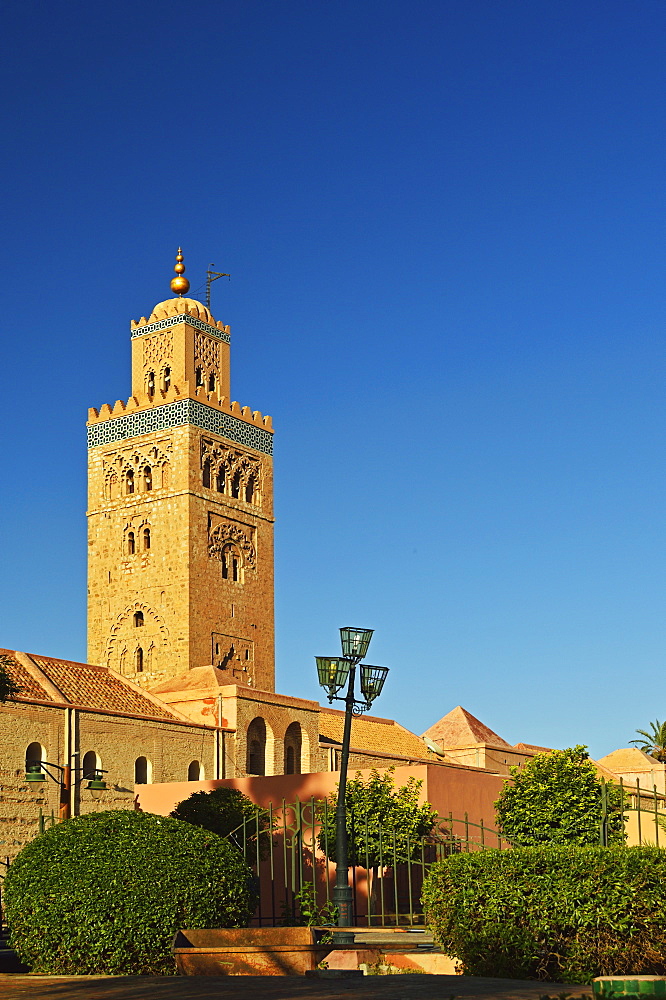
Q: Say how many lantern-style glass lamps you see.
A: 3